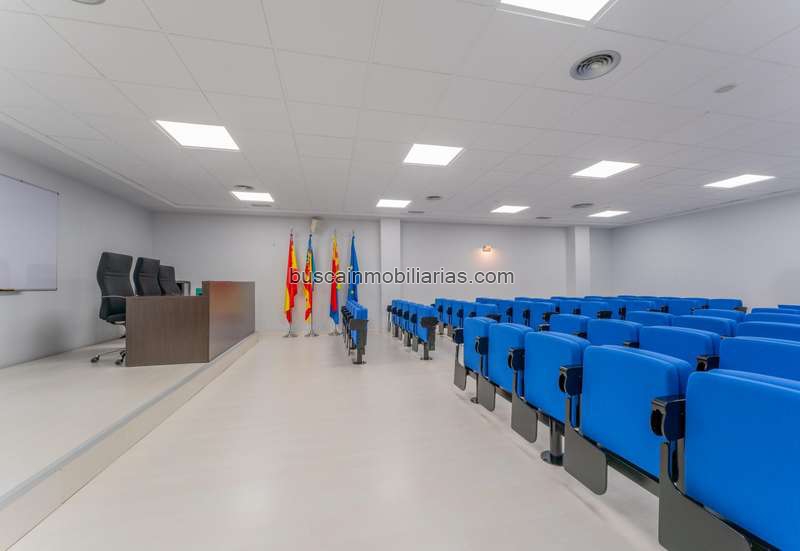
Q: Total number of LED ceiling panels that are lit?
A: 9